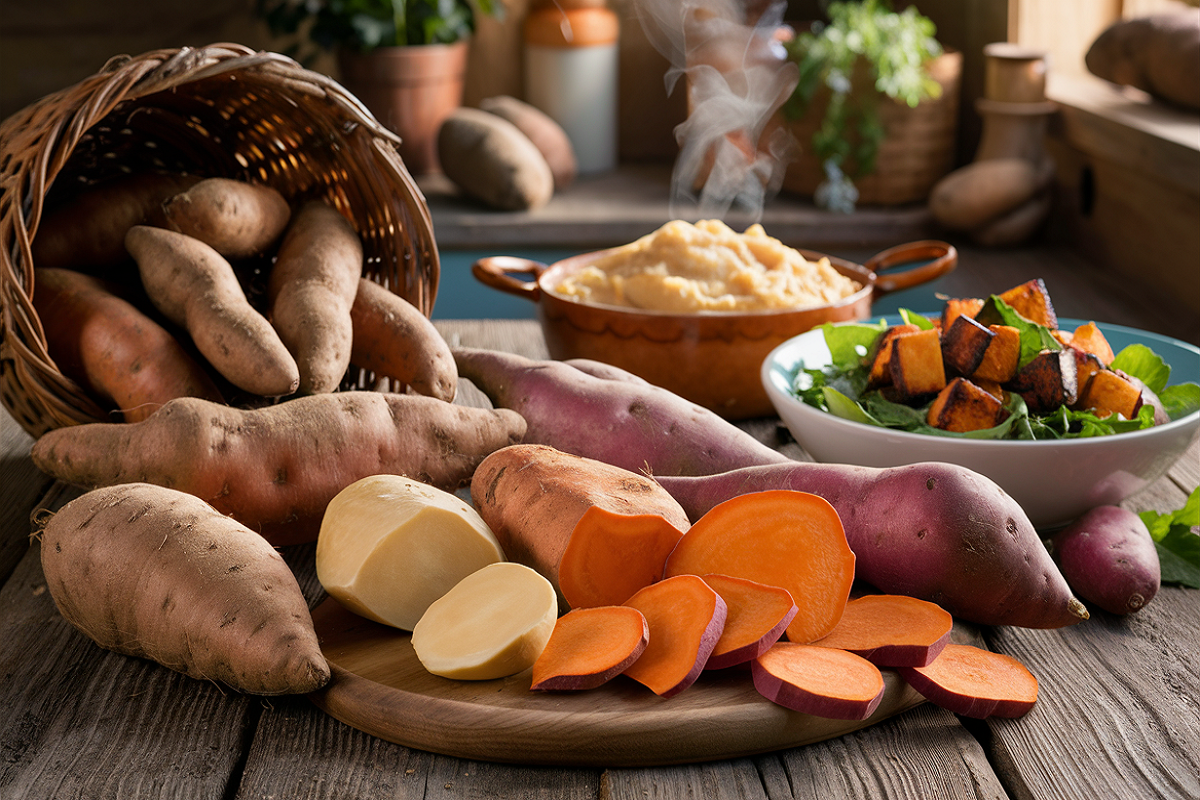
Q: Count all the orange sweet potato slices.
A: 7